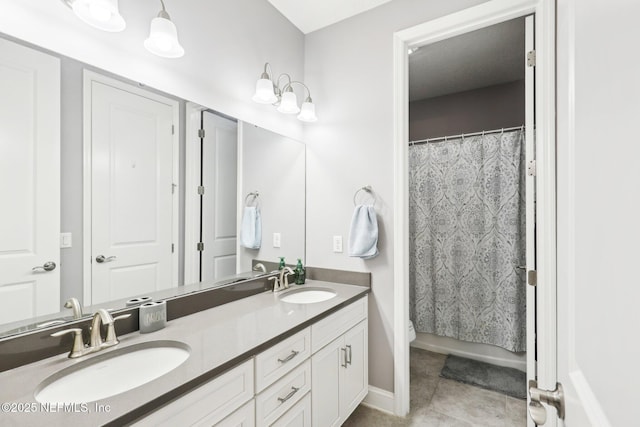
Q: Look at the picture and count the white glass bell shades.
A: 5